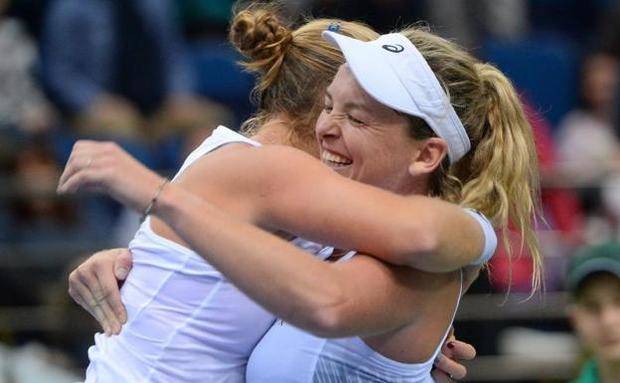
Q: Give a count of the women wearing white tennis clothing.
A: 2